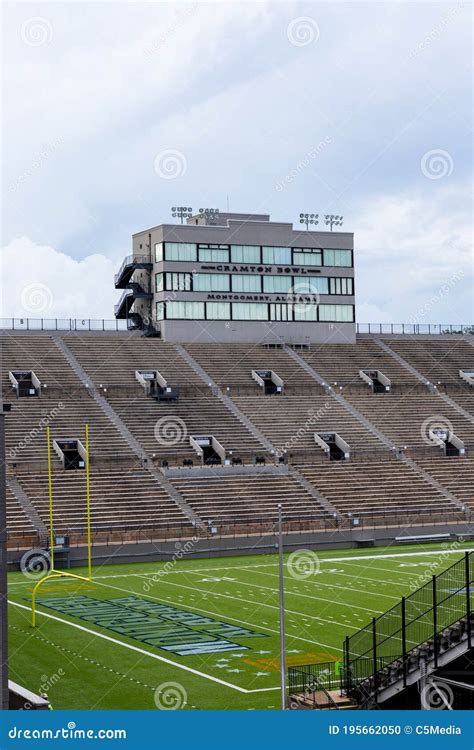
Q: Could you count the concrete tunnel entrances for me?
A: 9